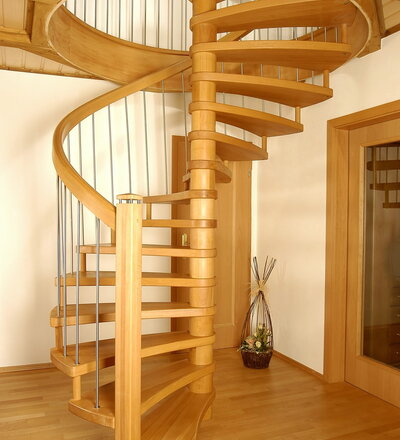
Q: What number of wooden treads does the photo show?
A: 14